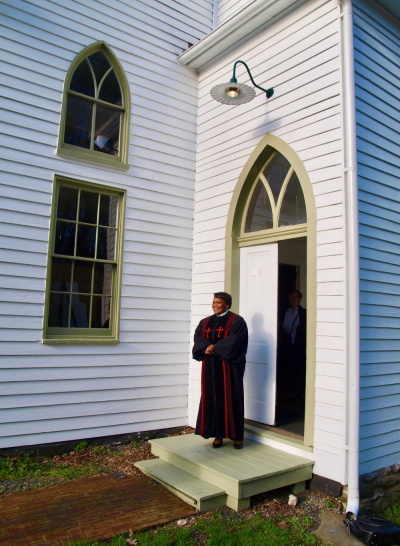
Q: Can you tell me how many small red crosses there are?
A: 2